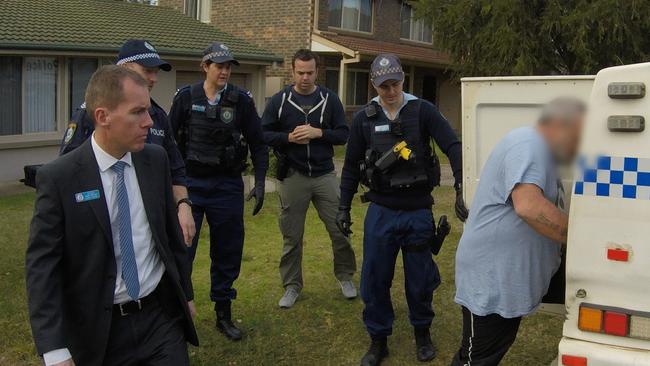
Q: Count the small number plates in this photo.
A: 0